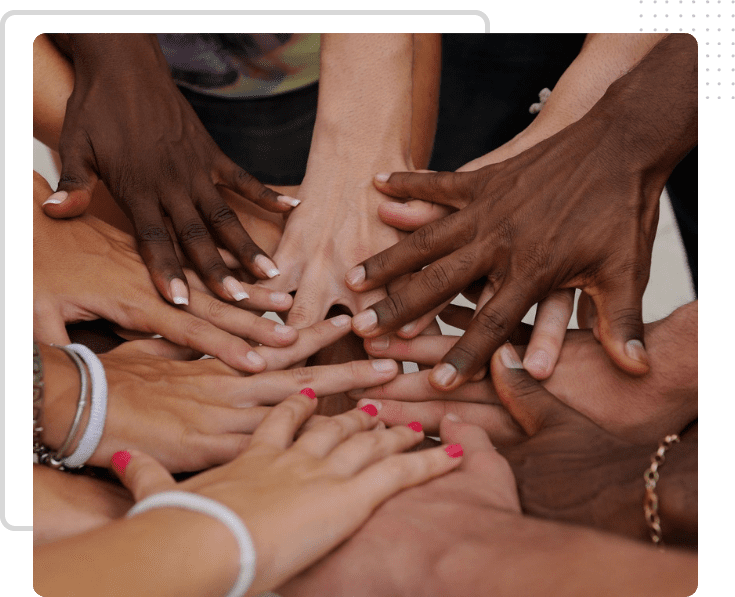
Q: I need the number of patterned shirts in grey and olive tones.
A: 1